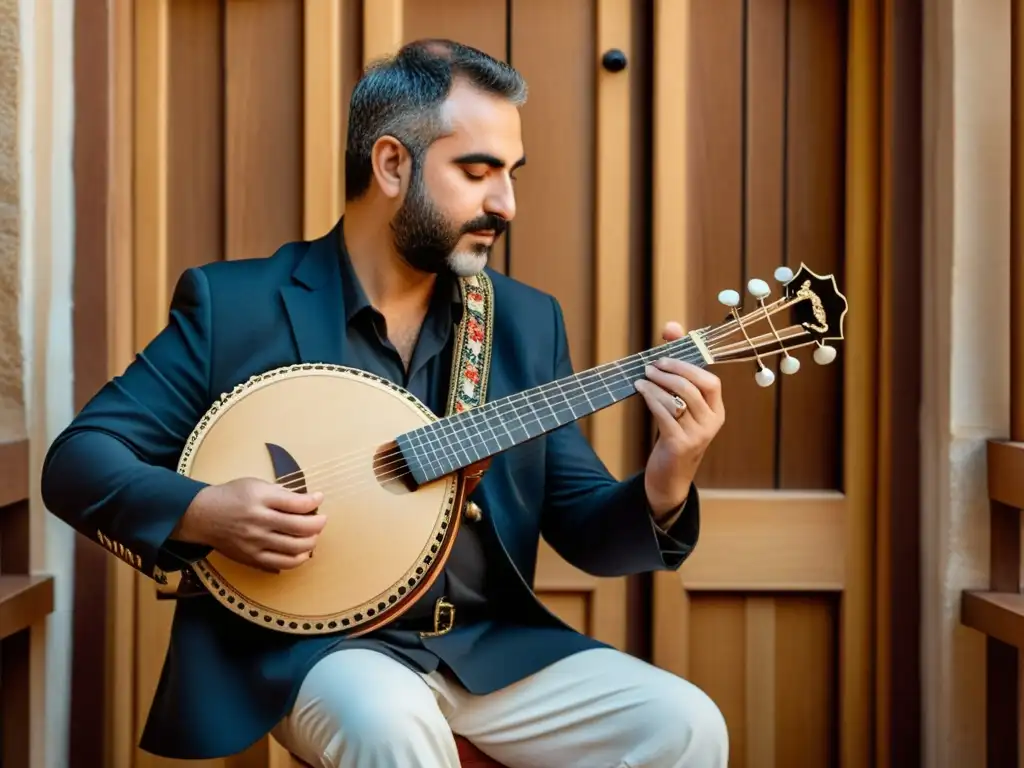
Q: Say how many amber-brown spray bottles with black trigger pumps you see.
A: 0